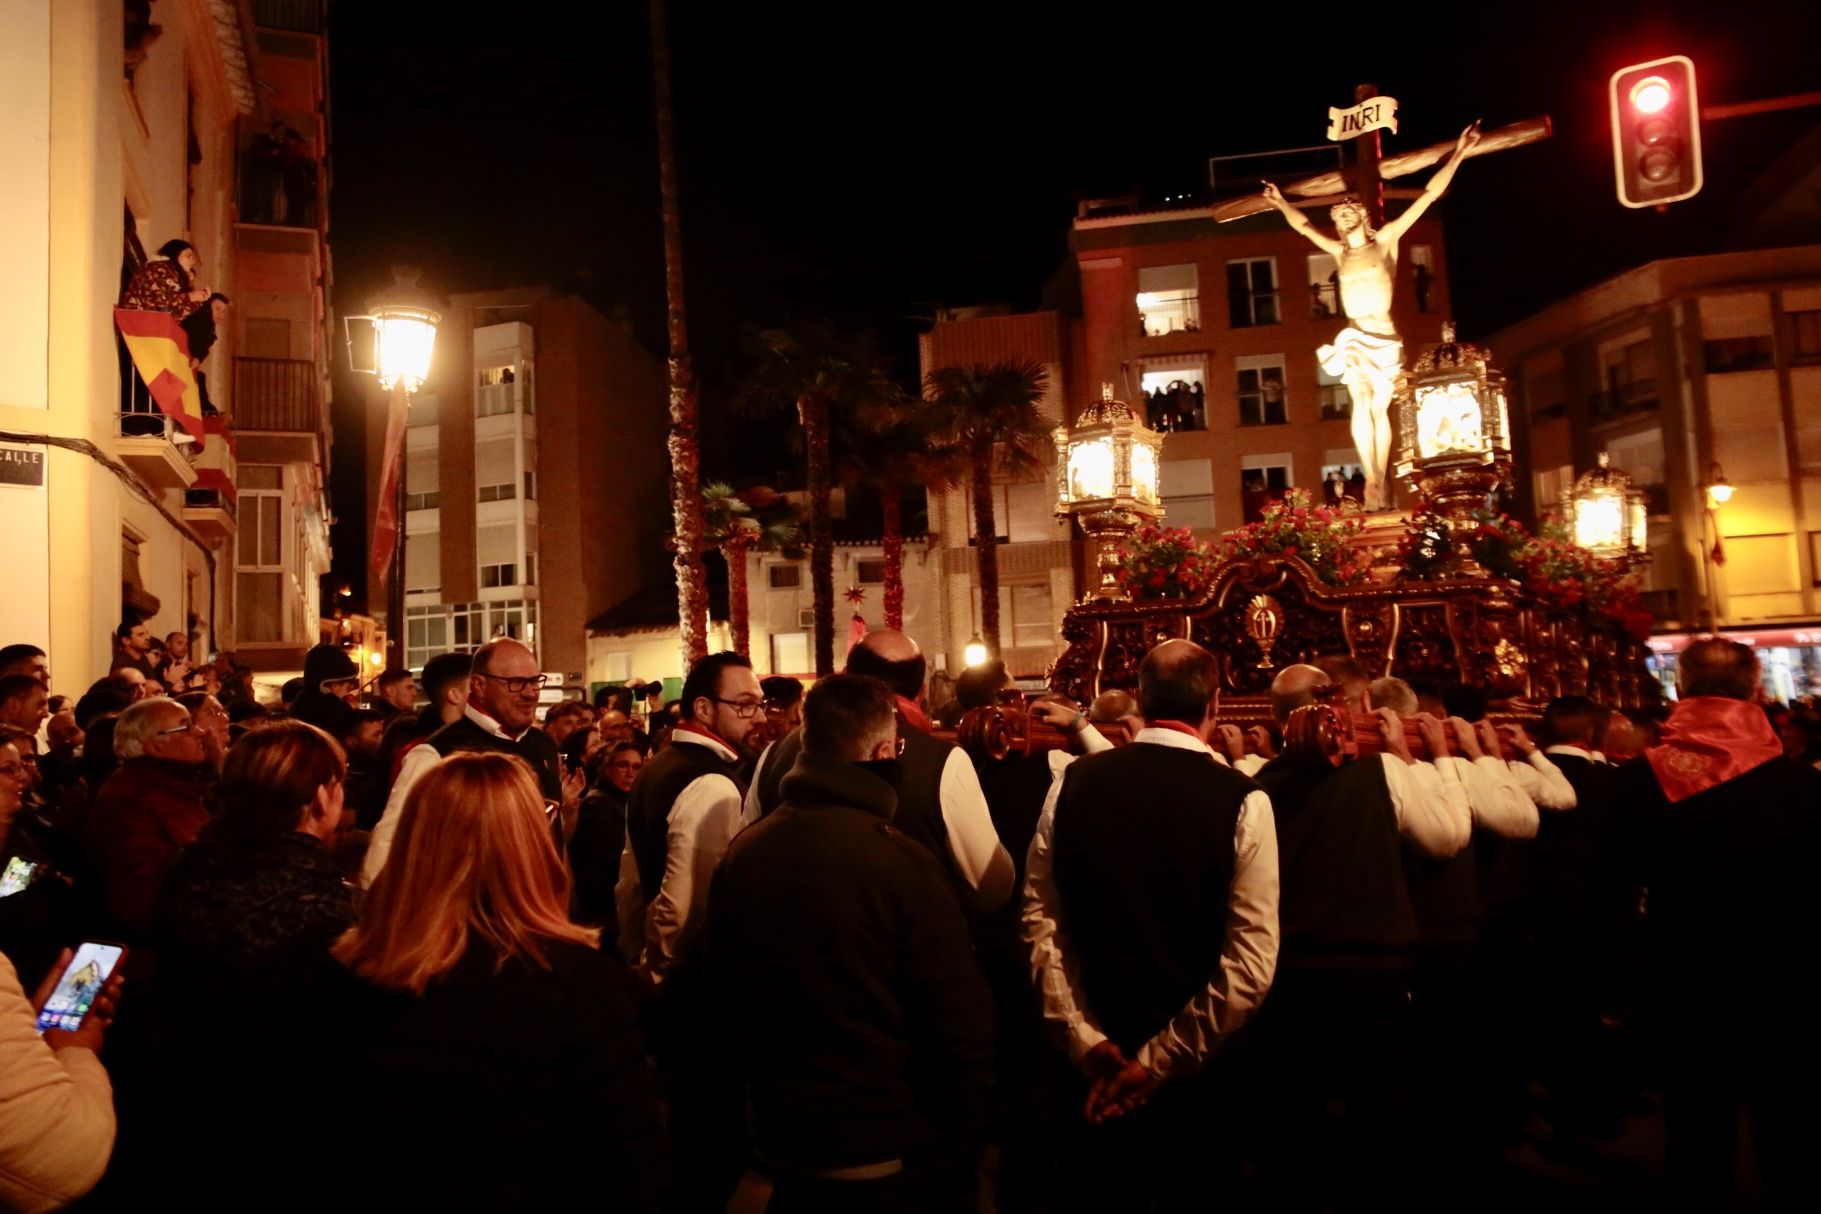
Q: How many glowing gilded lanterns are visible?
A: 3